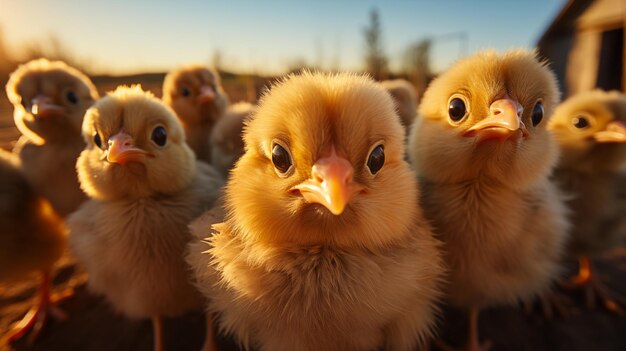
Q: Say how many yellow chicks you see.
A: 9